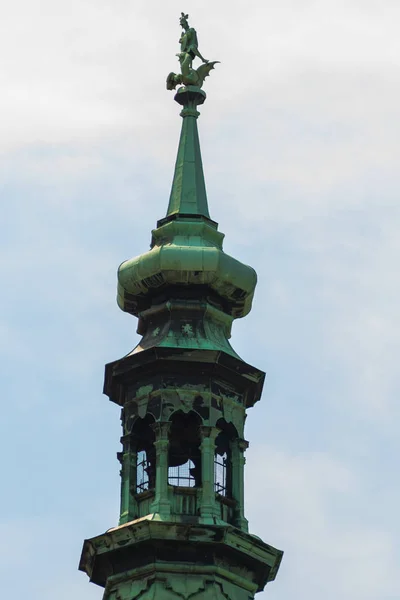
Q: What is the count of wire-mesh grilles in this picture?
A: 3